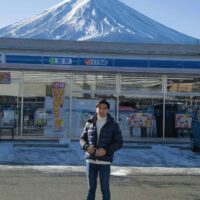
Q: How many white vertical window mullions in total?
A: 4